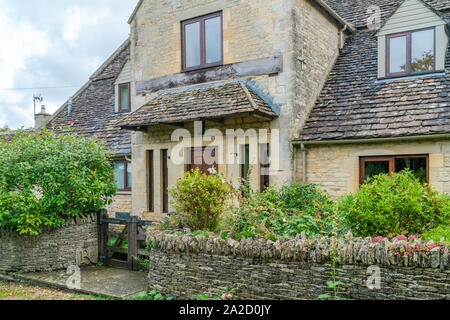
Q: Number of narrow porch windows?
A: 4